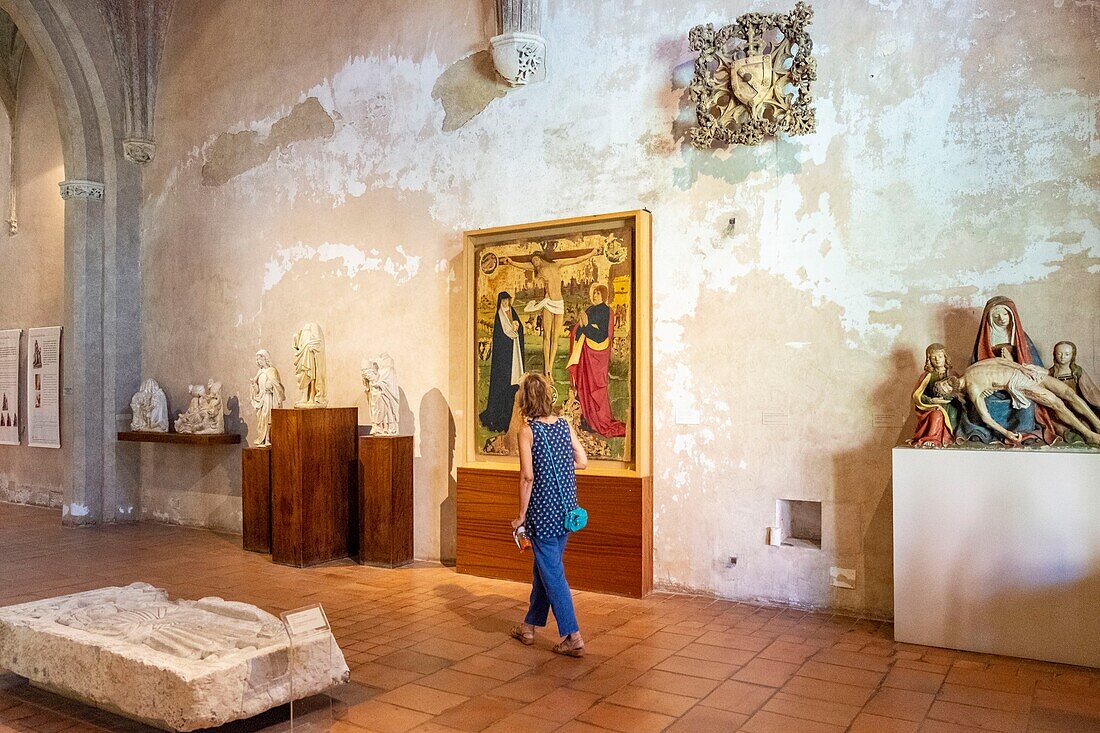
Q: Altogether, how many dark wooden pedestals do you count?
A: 3